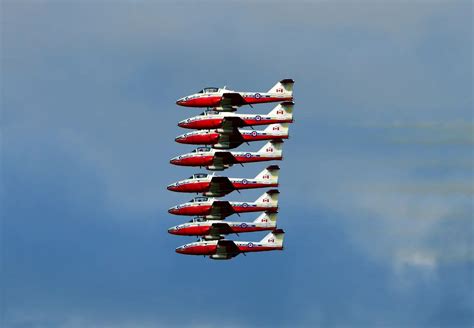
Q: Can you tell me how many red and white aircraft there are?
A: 8